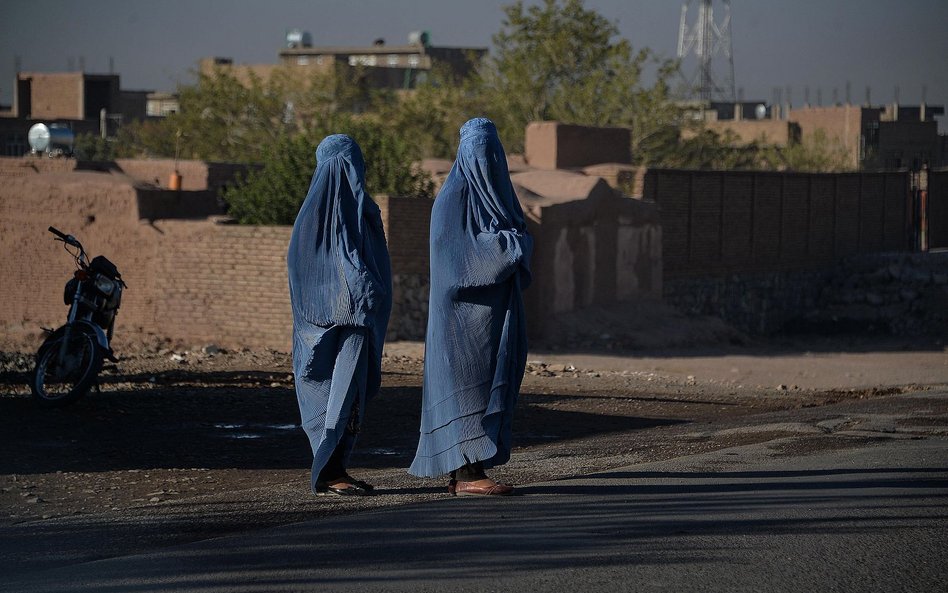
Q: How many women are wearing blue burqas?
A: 2